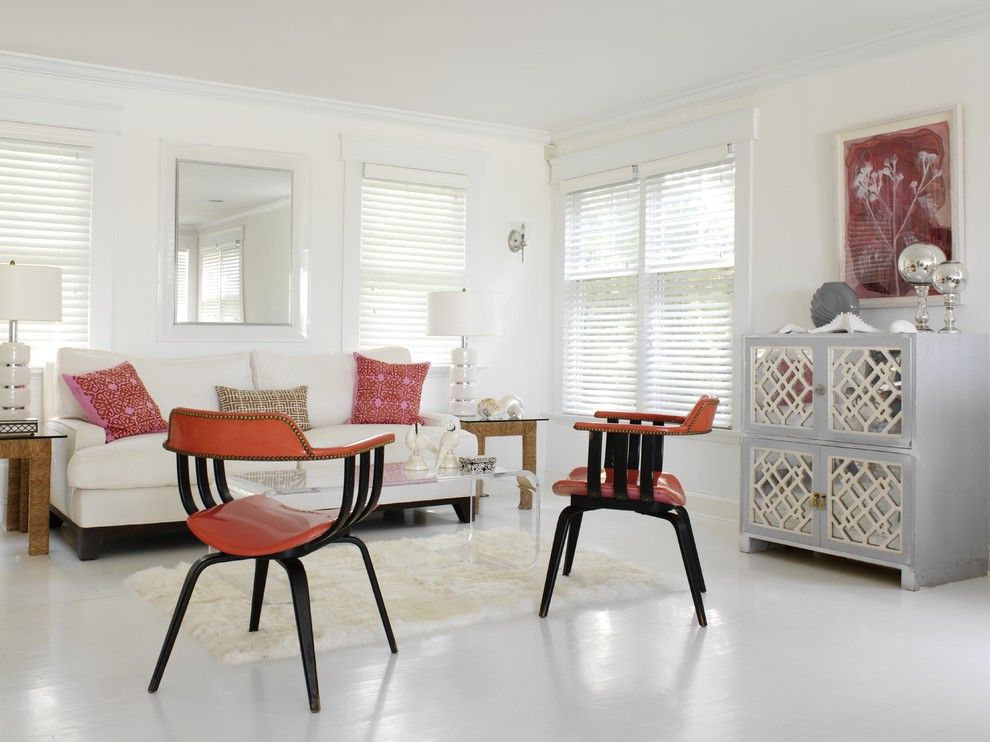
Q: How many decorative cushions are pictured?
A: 3